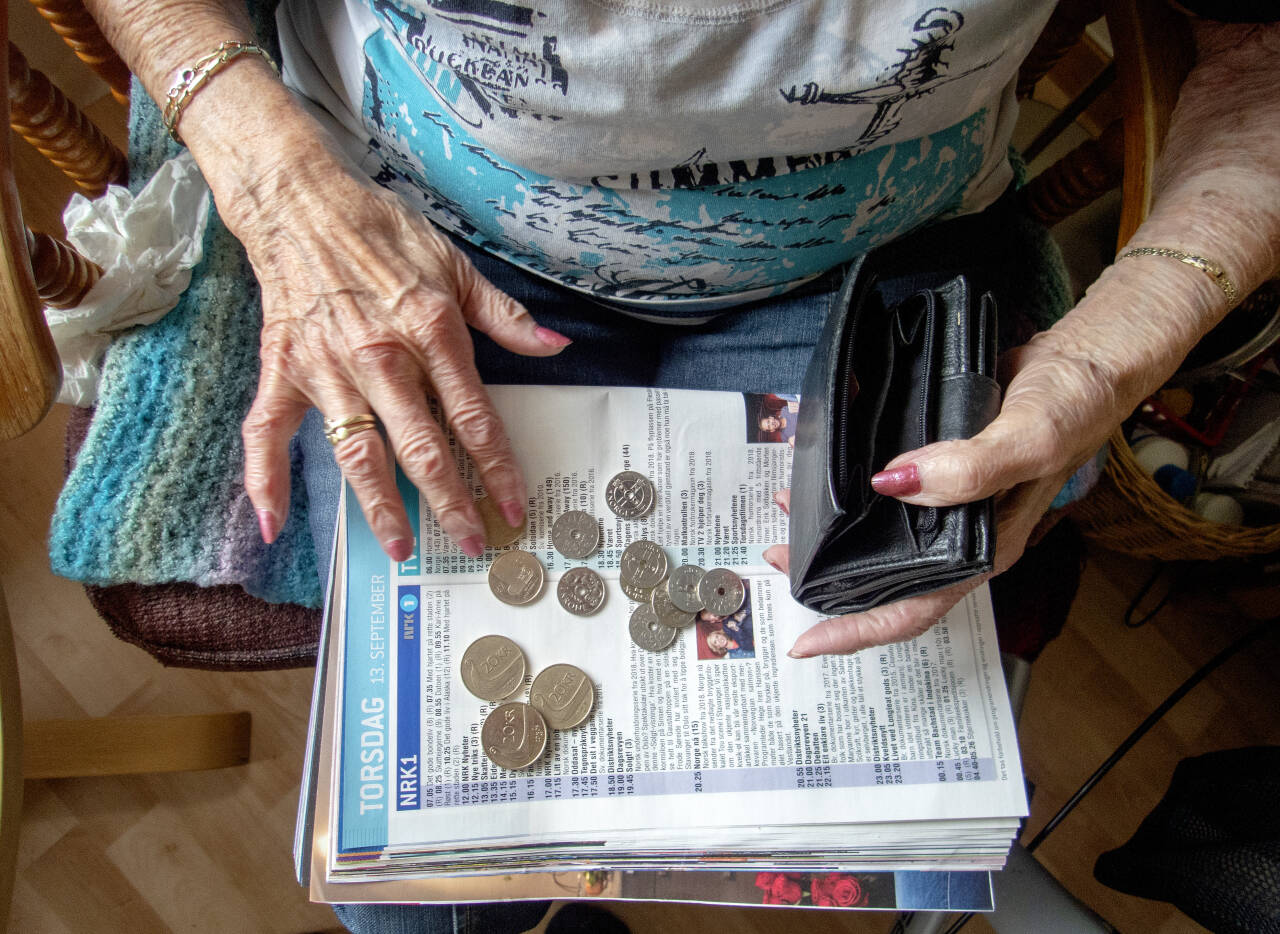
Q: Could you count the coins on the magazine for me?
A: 14